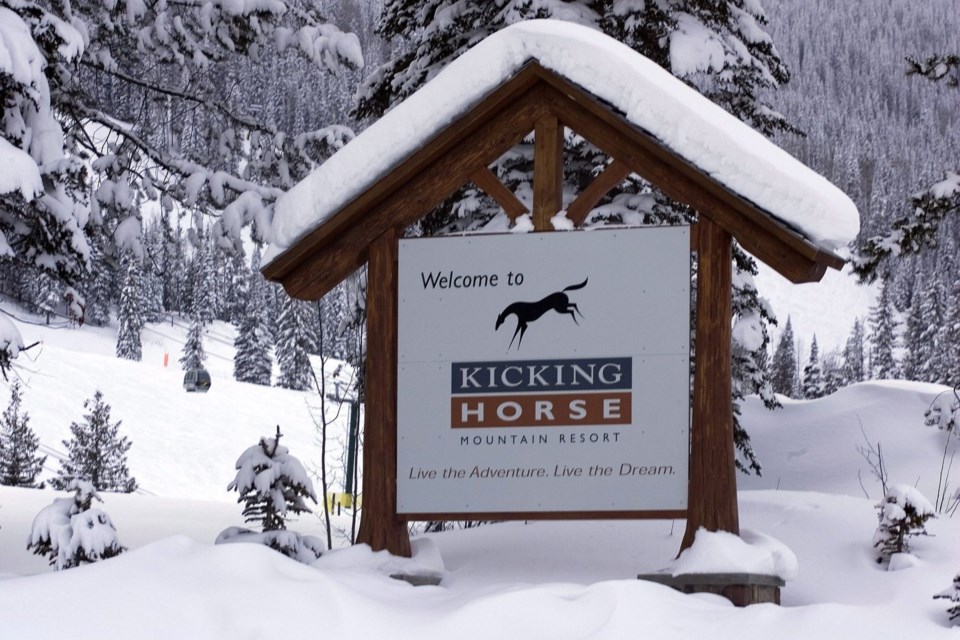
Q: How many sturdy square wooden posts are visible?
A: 2